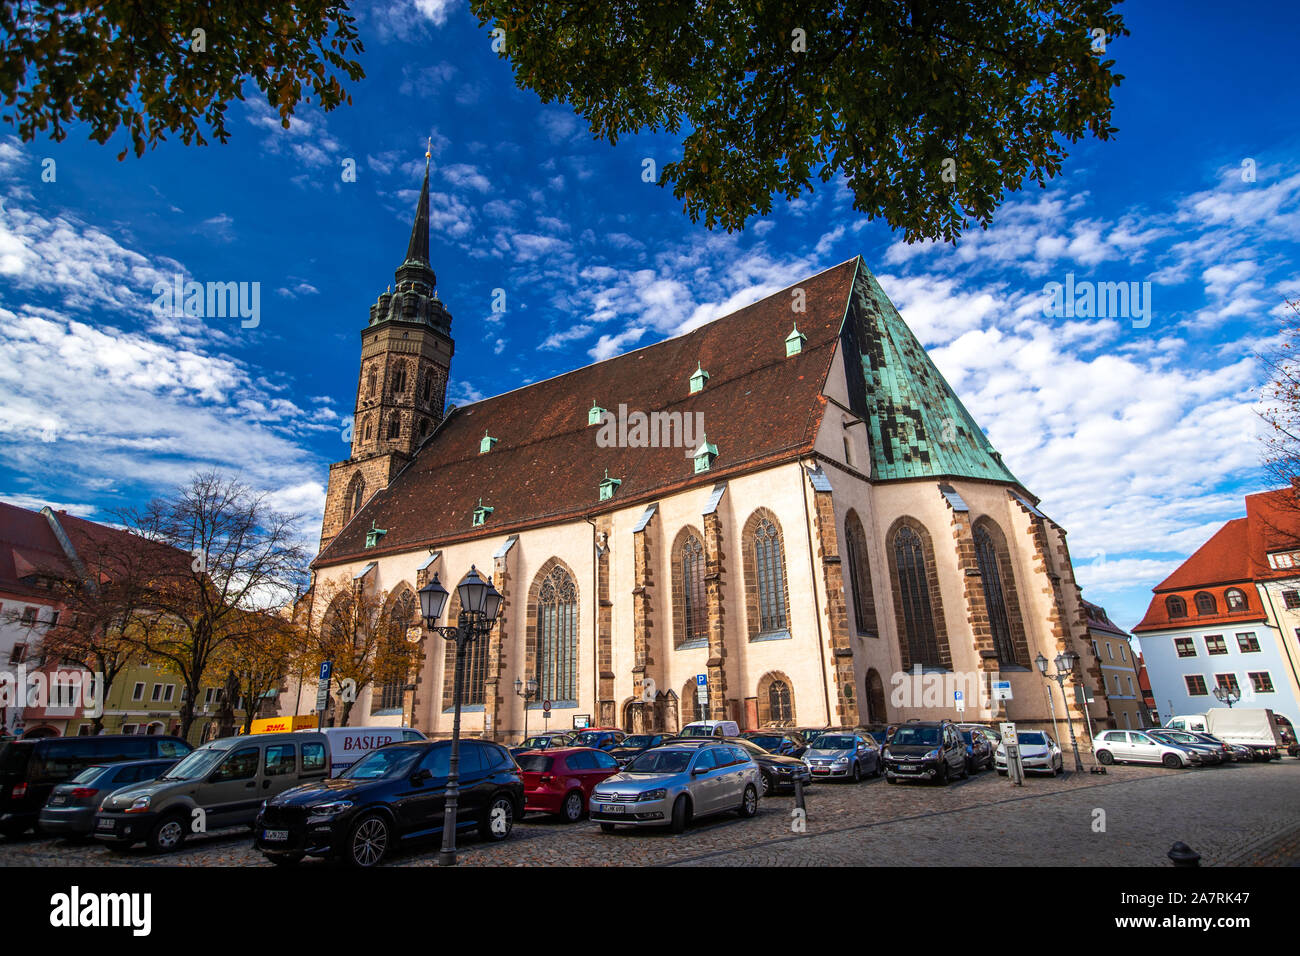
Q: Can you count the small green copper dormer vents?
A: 8